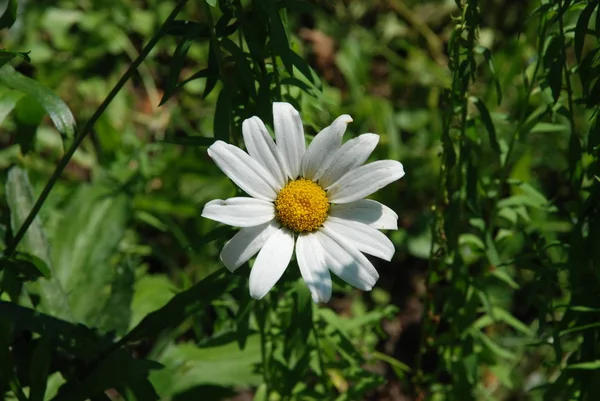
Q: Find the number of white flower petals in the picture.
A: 13